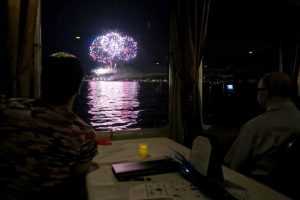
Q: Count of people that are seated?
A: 2